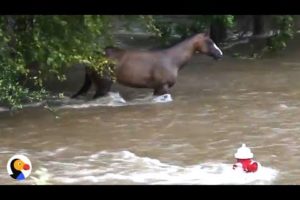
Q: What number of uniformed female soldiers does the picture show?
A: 0